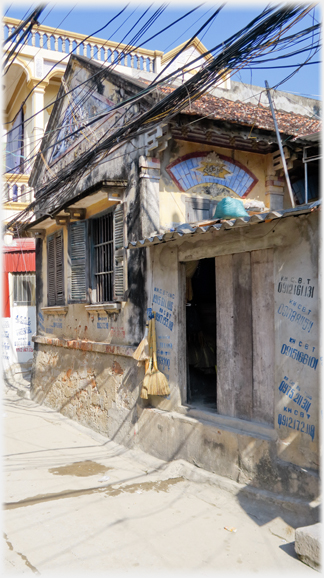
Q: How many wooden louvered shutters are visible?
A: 4